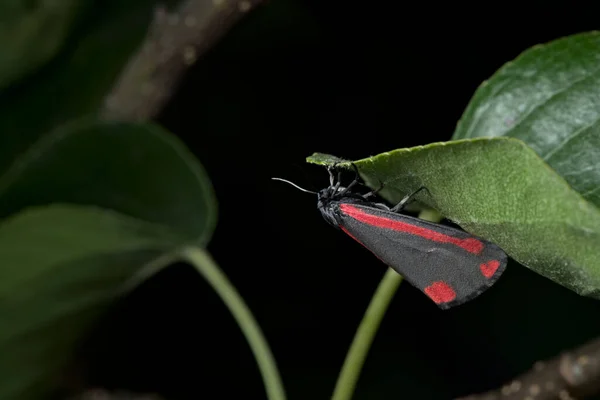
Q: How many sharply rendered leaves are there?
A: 2